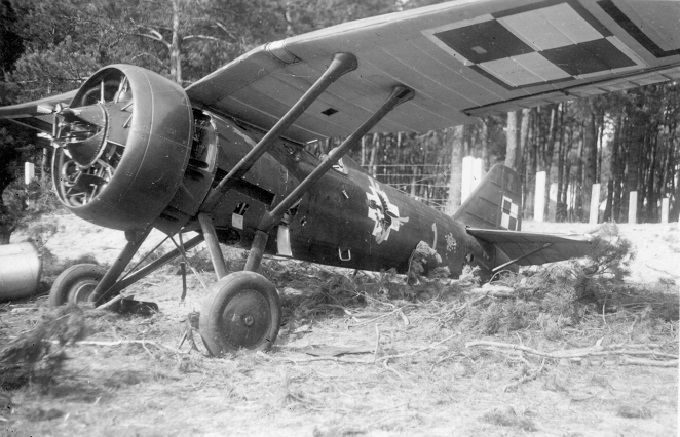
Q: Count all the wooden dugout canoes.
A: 0